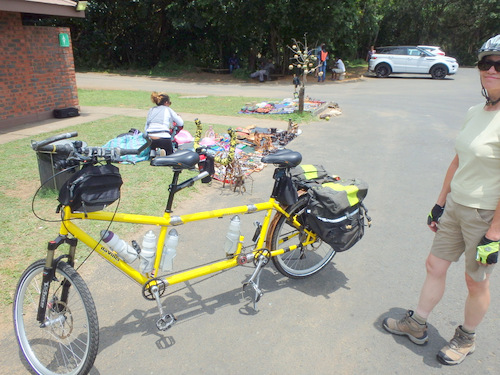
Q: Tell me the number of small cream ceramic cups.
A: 0